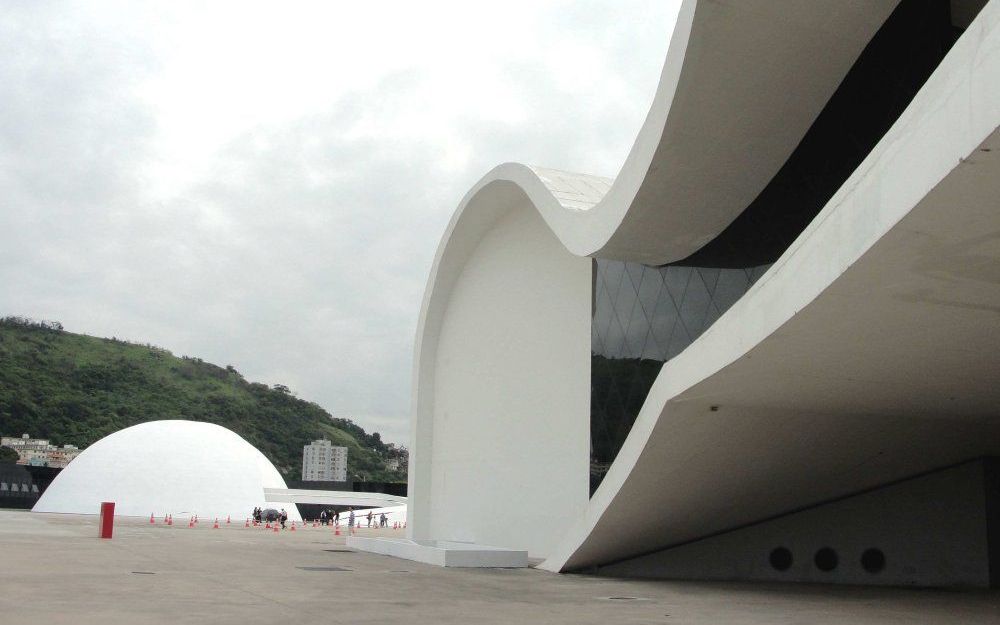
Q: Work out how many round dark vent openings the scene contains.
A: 3